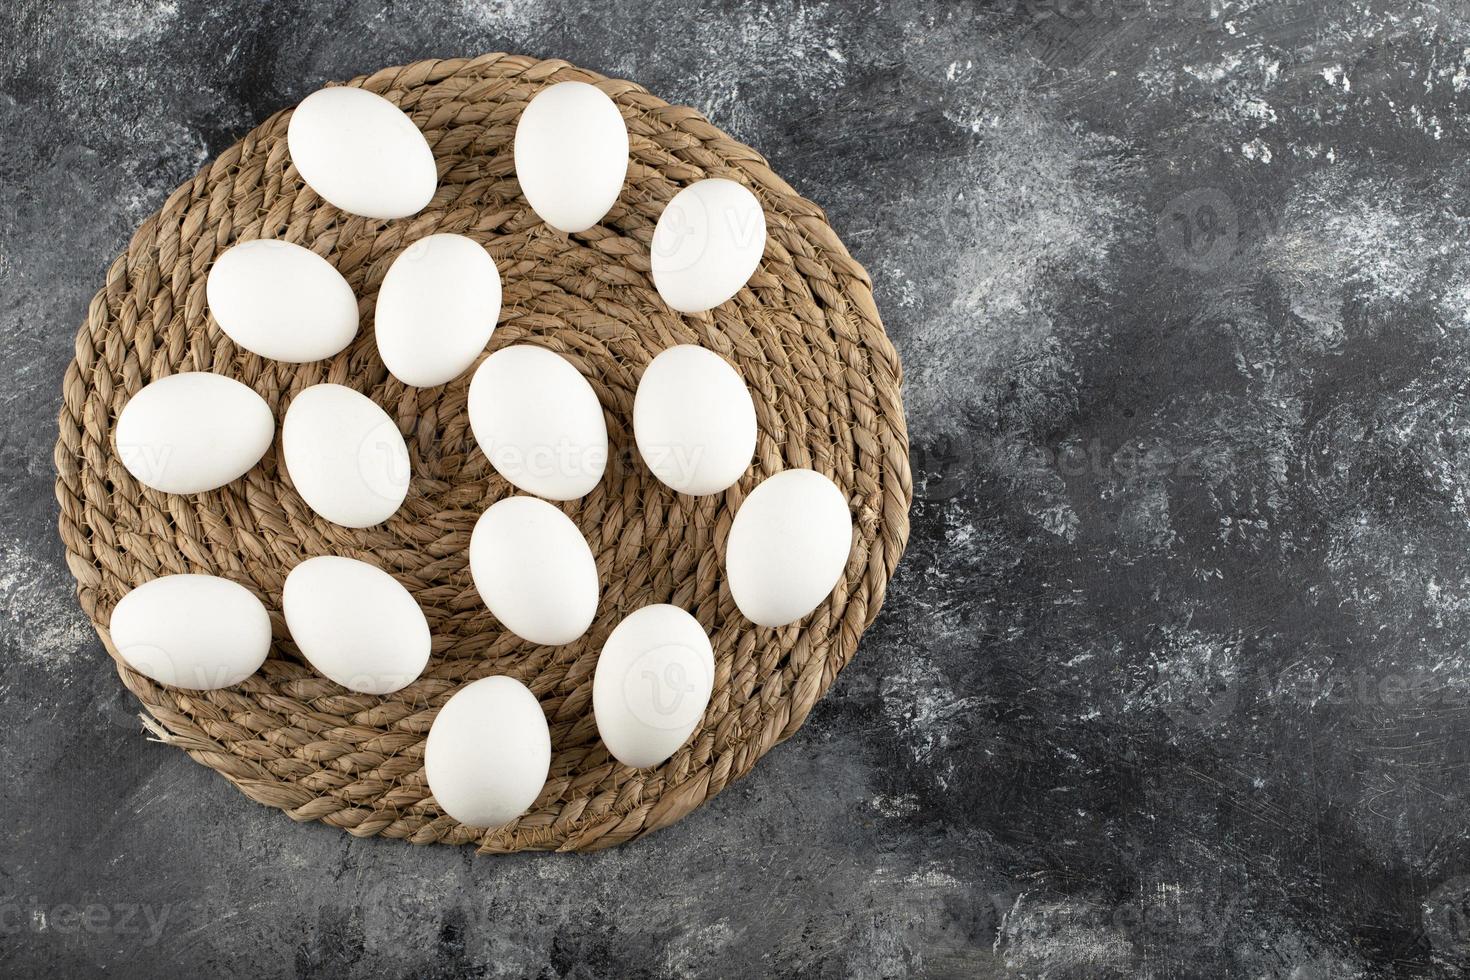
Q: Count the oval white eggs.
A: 15